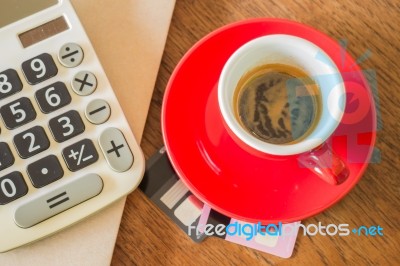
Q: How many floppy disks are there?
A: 2